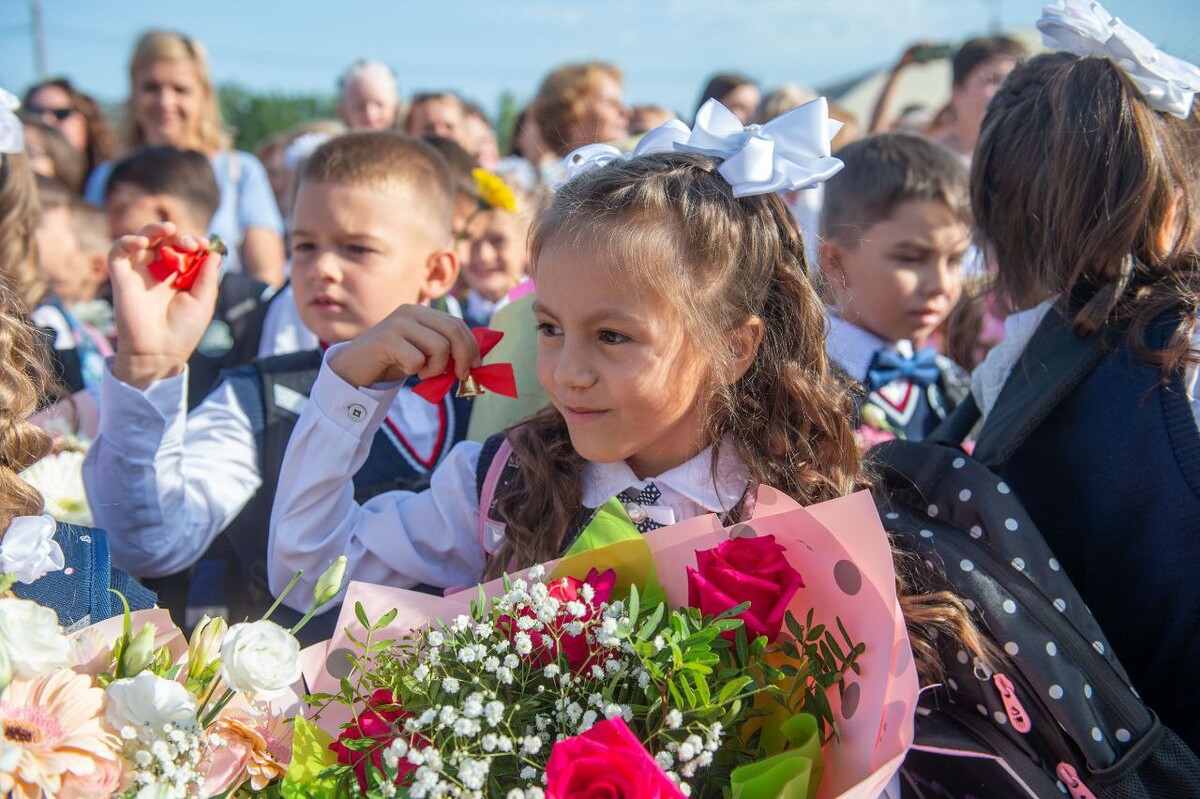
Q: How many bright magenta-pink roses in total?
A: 4